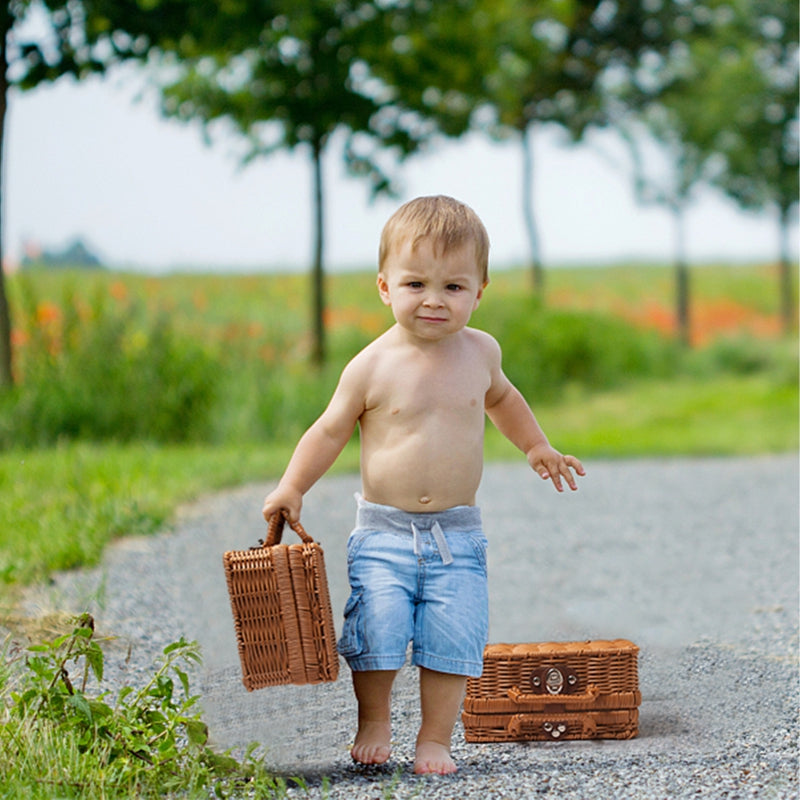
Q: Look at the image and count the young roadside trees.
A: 5